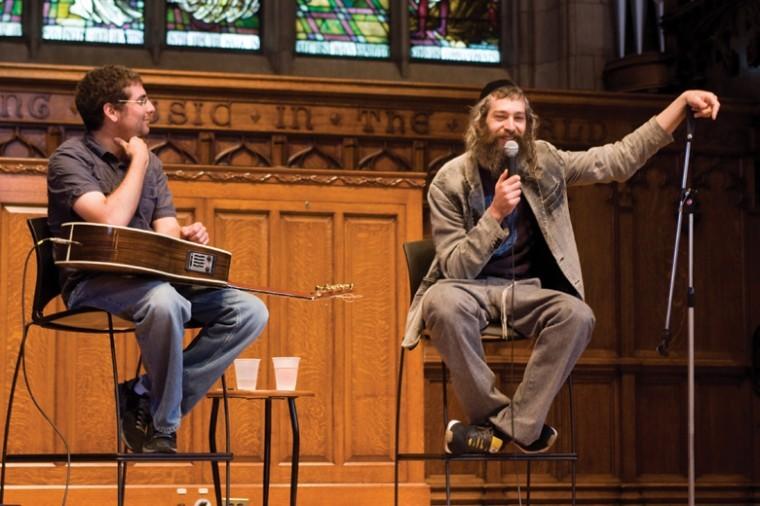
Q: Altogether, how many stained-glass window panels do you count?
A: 5